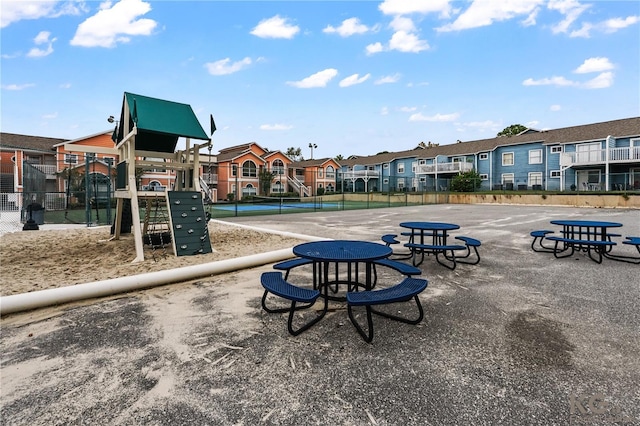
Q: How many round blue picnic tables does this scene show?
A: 3